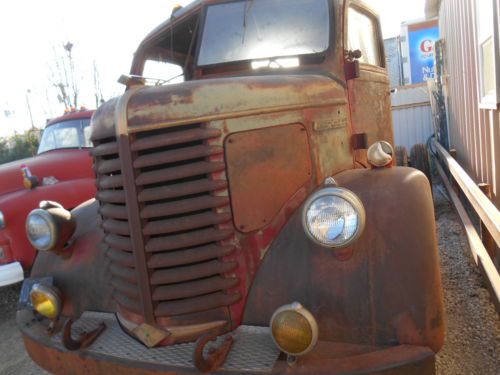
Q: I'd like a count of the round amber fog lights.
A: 2